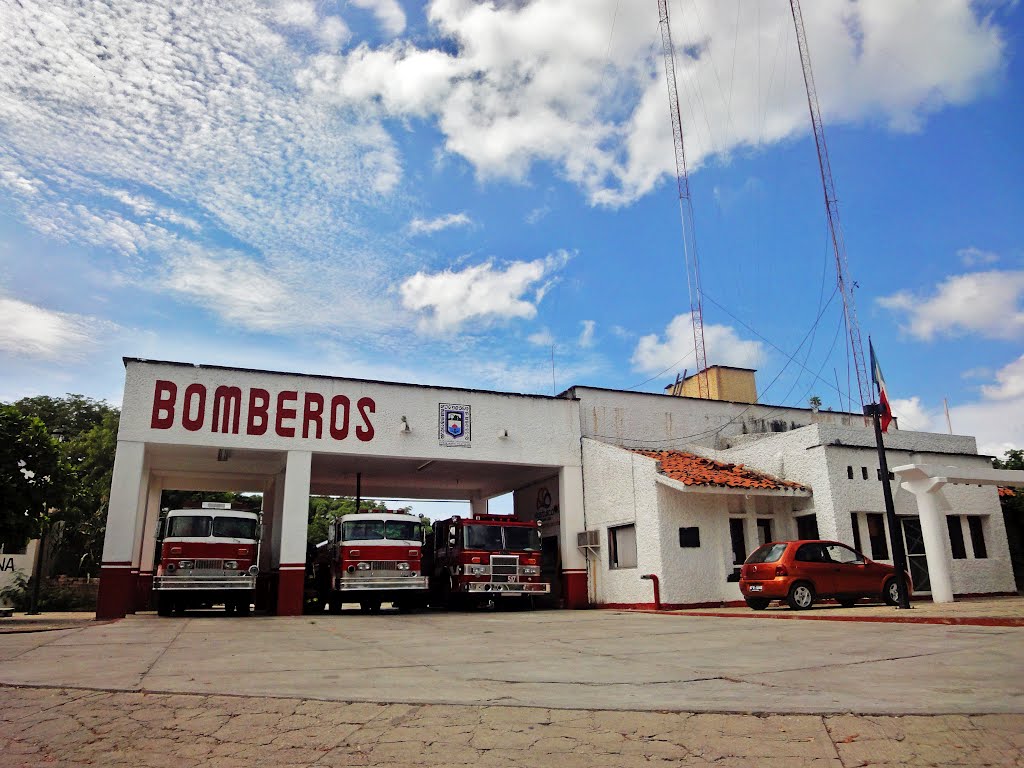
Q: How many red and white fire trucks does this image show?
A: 2